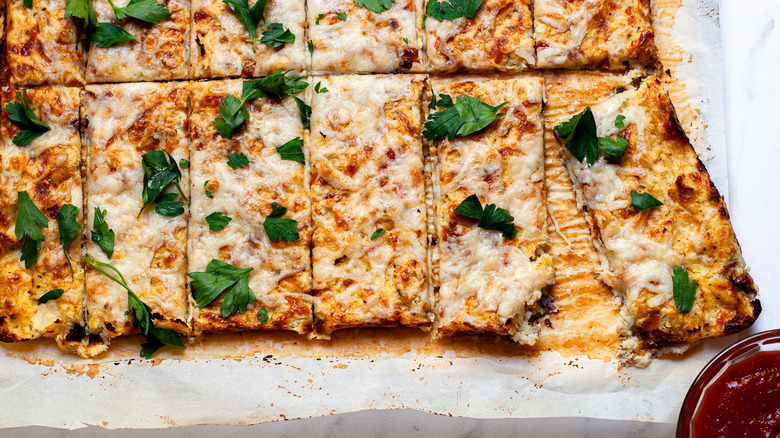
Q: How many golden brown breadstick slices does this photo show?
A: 12